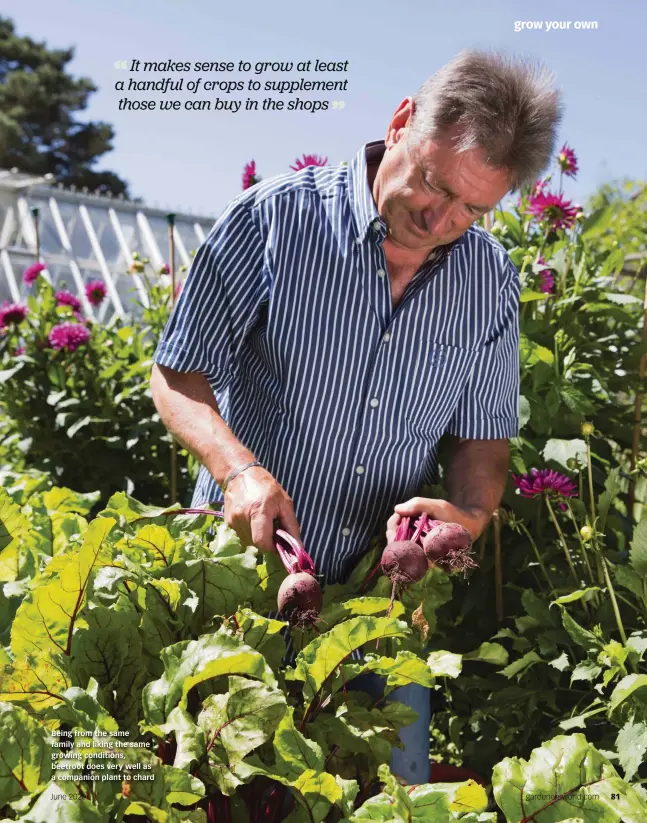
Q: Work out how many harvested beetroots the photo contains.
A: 3